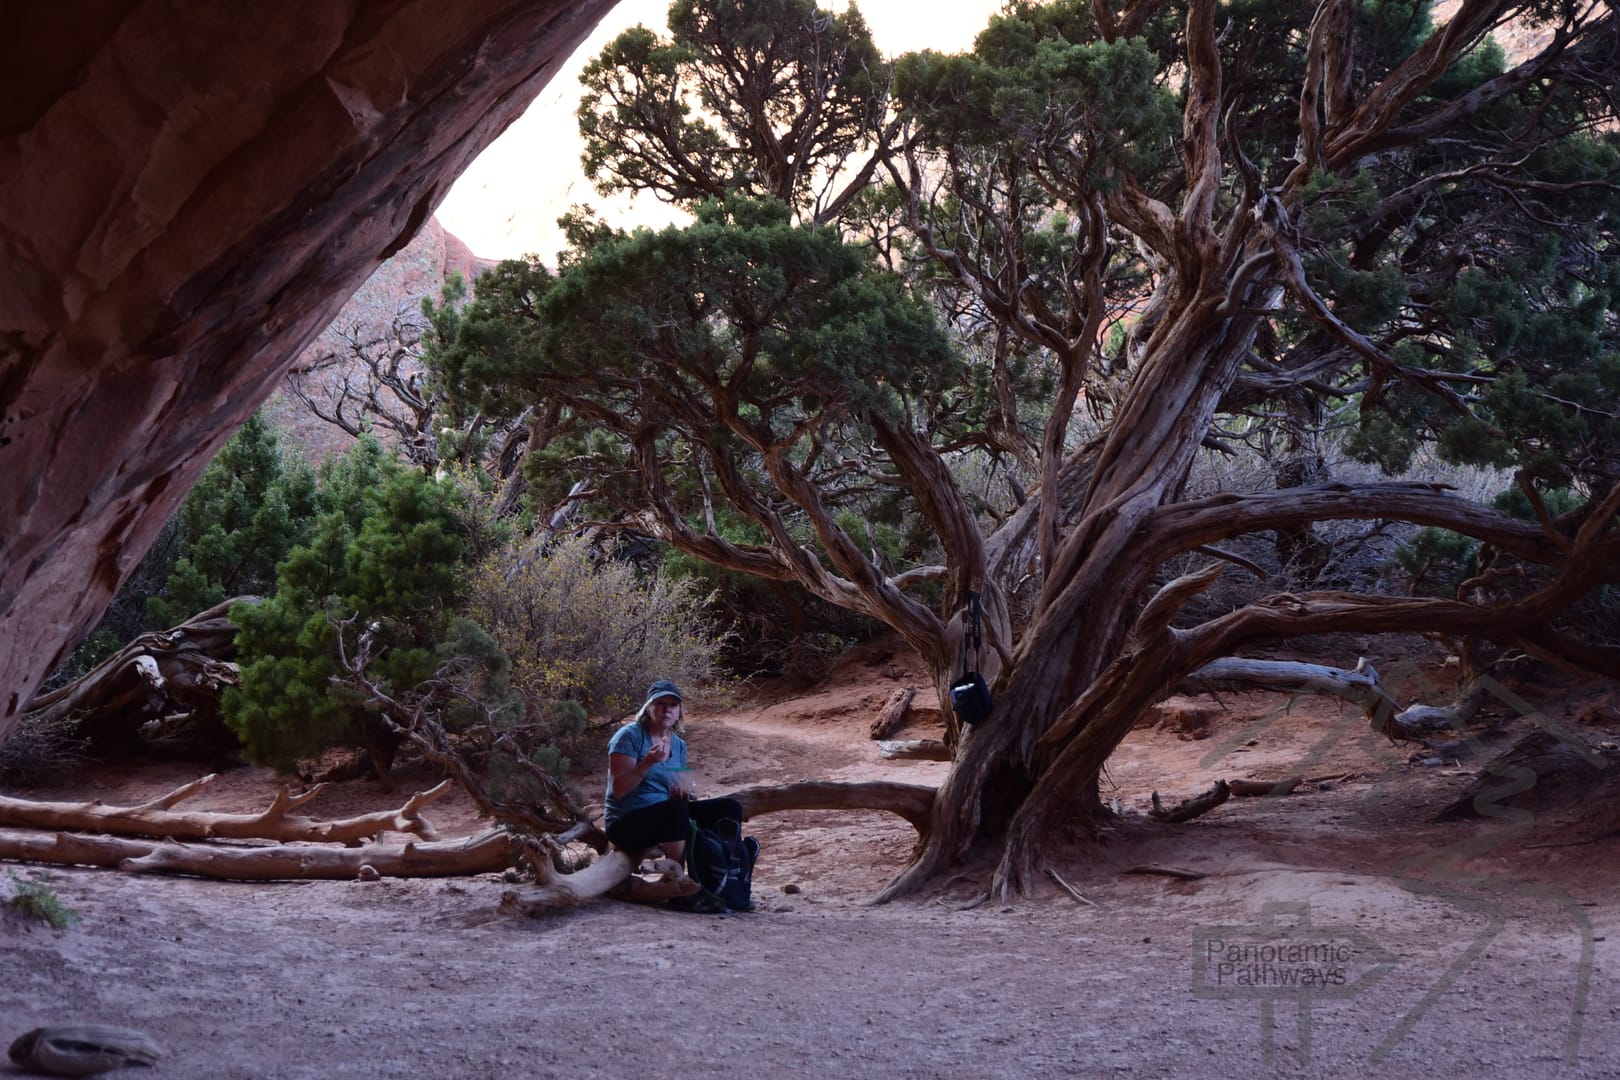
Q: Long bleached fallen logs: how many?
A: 2